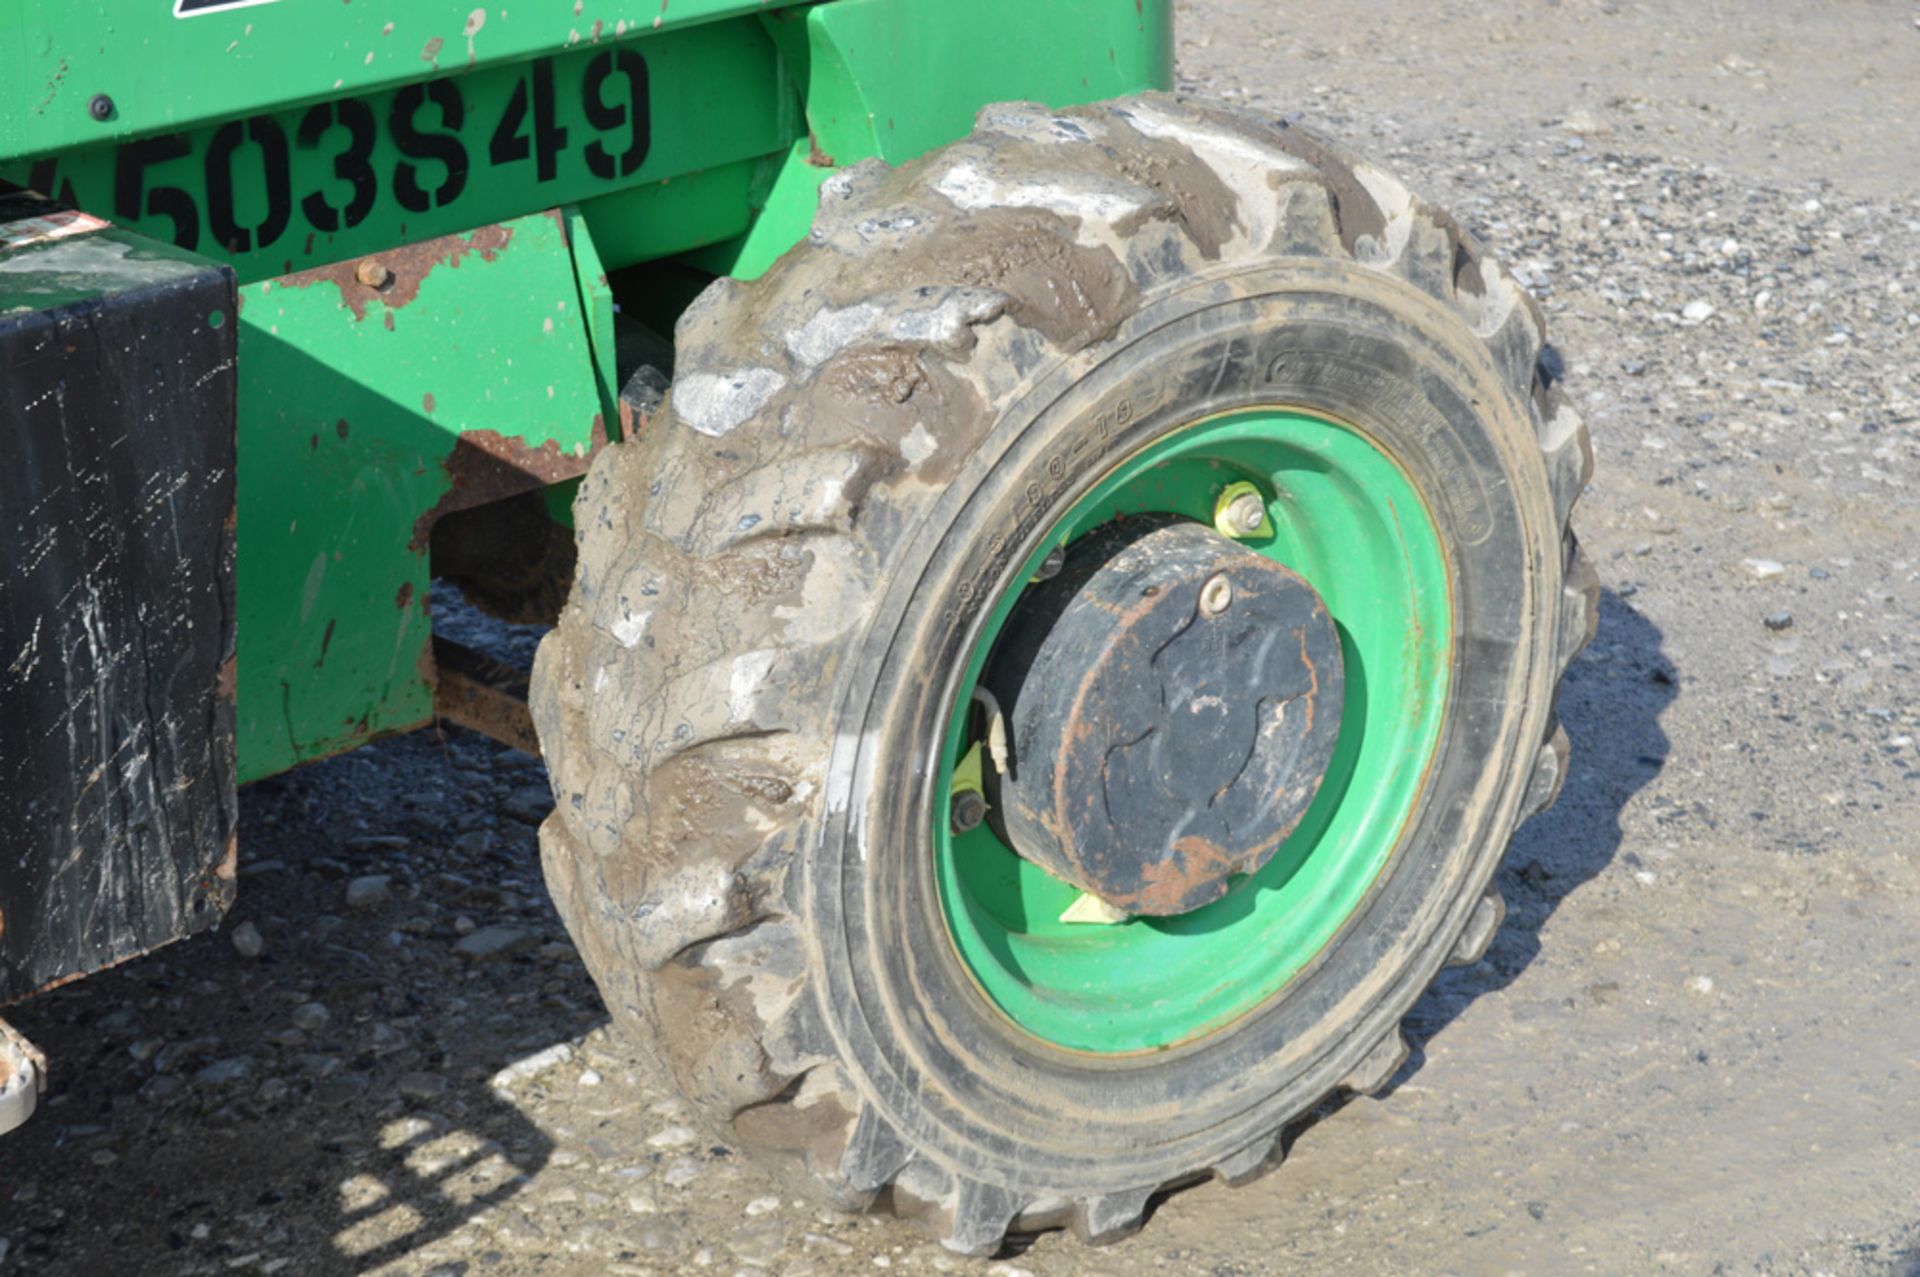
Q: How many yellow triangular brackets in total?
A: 4